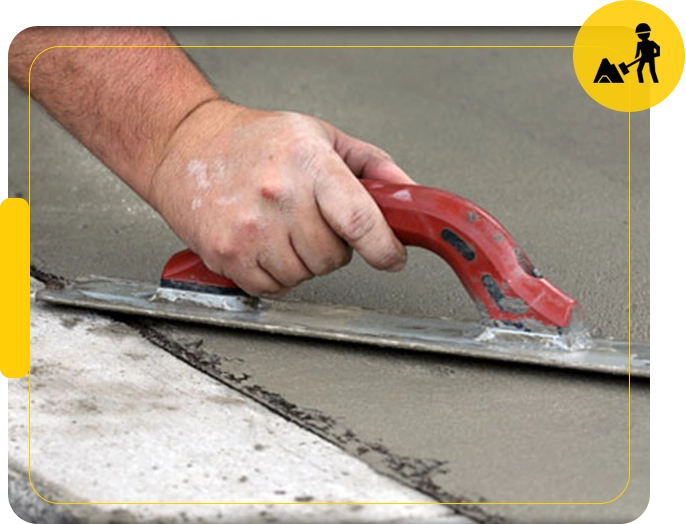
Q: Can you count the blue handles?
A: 0